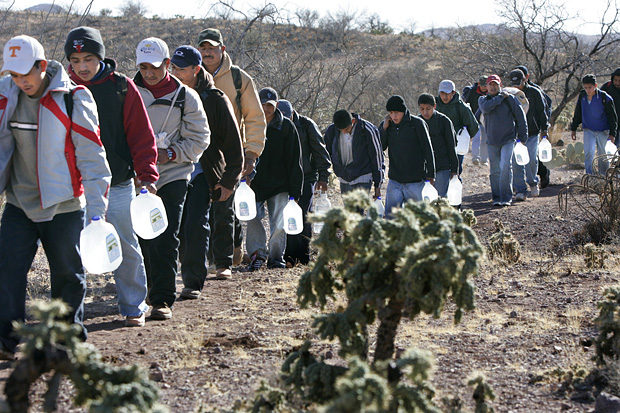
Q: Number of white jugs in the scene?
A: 11